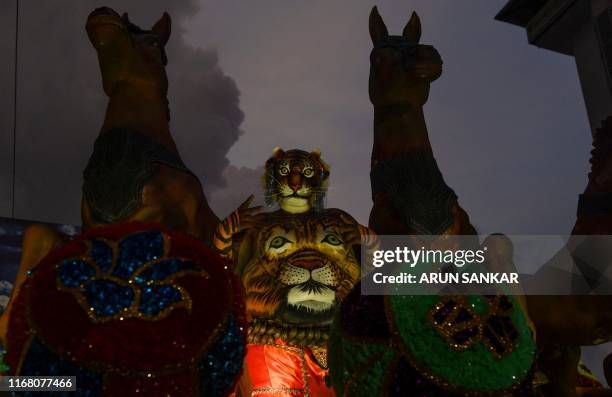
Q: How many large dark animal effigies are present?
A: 2